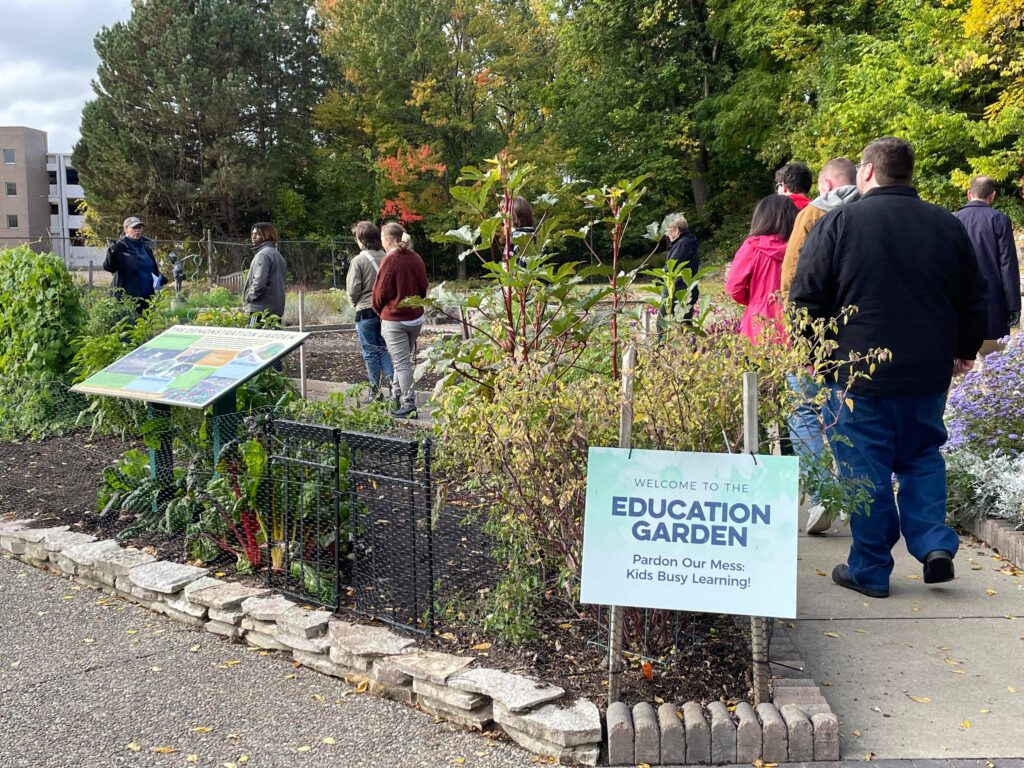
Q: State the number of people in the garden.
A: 11